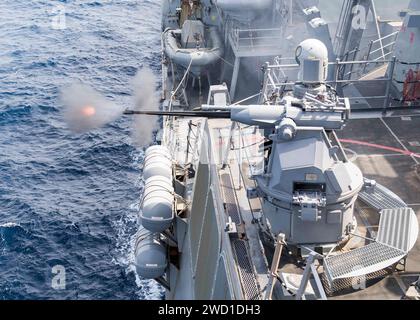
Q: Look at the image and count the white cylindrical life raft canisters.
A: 3